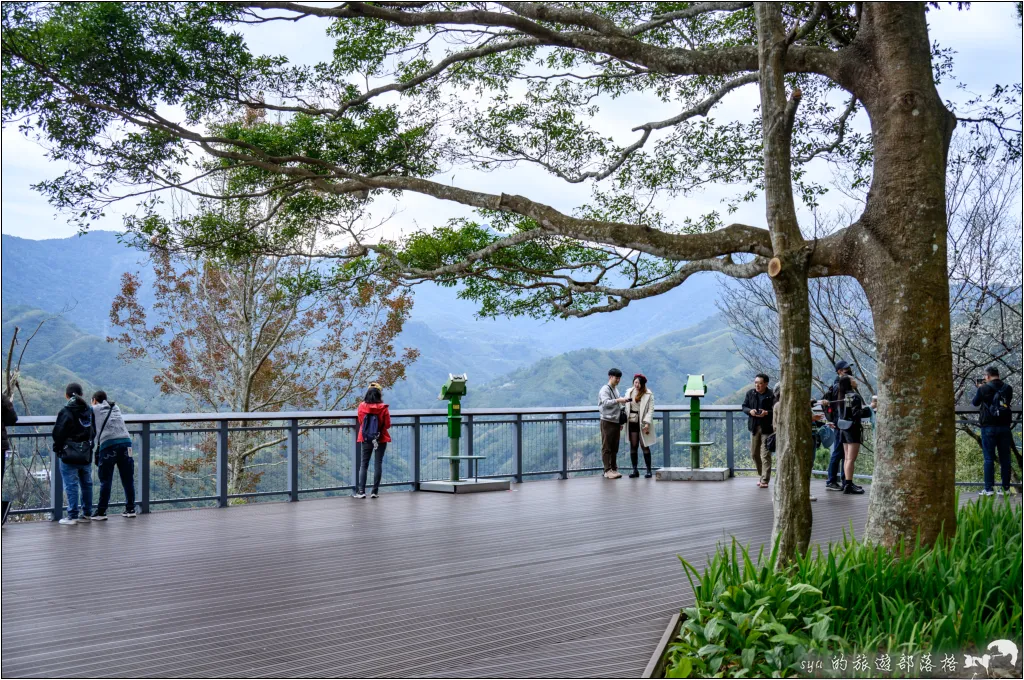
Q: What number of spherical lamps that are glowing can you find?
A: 0